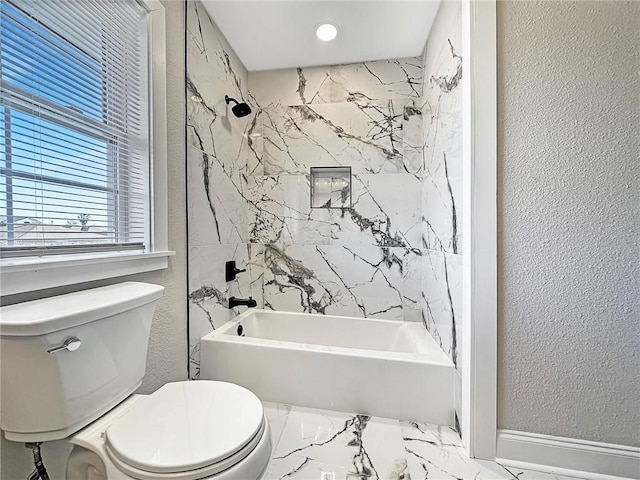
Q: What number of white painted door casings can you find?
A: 1